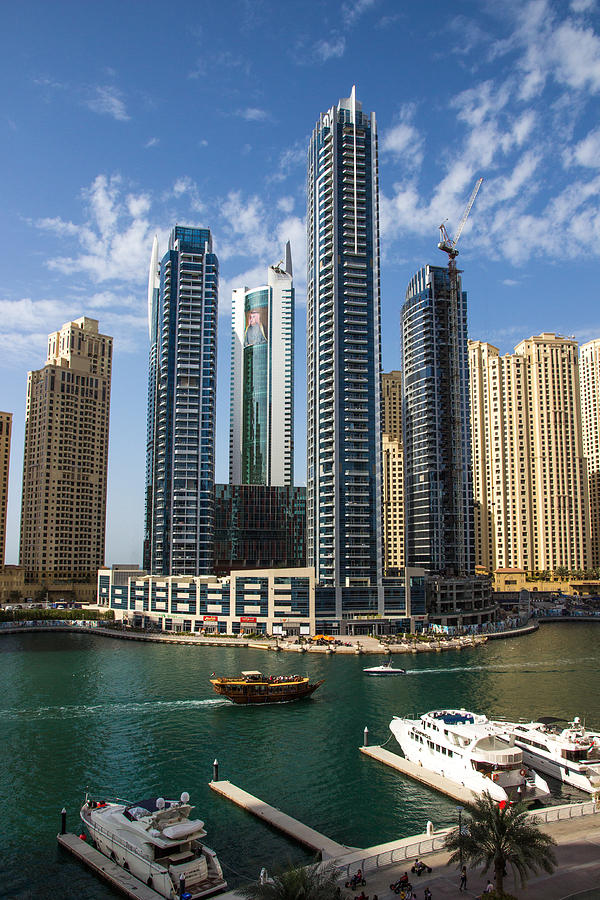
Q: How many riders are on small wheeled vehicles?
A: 3